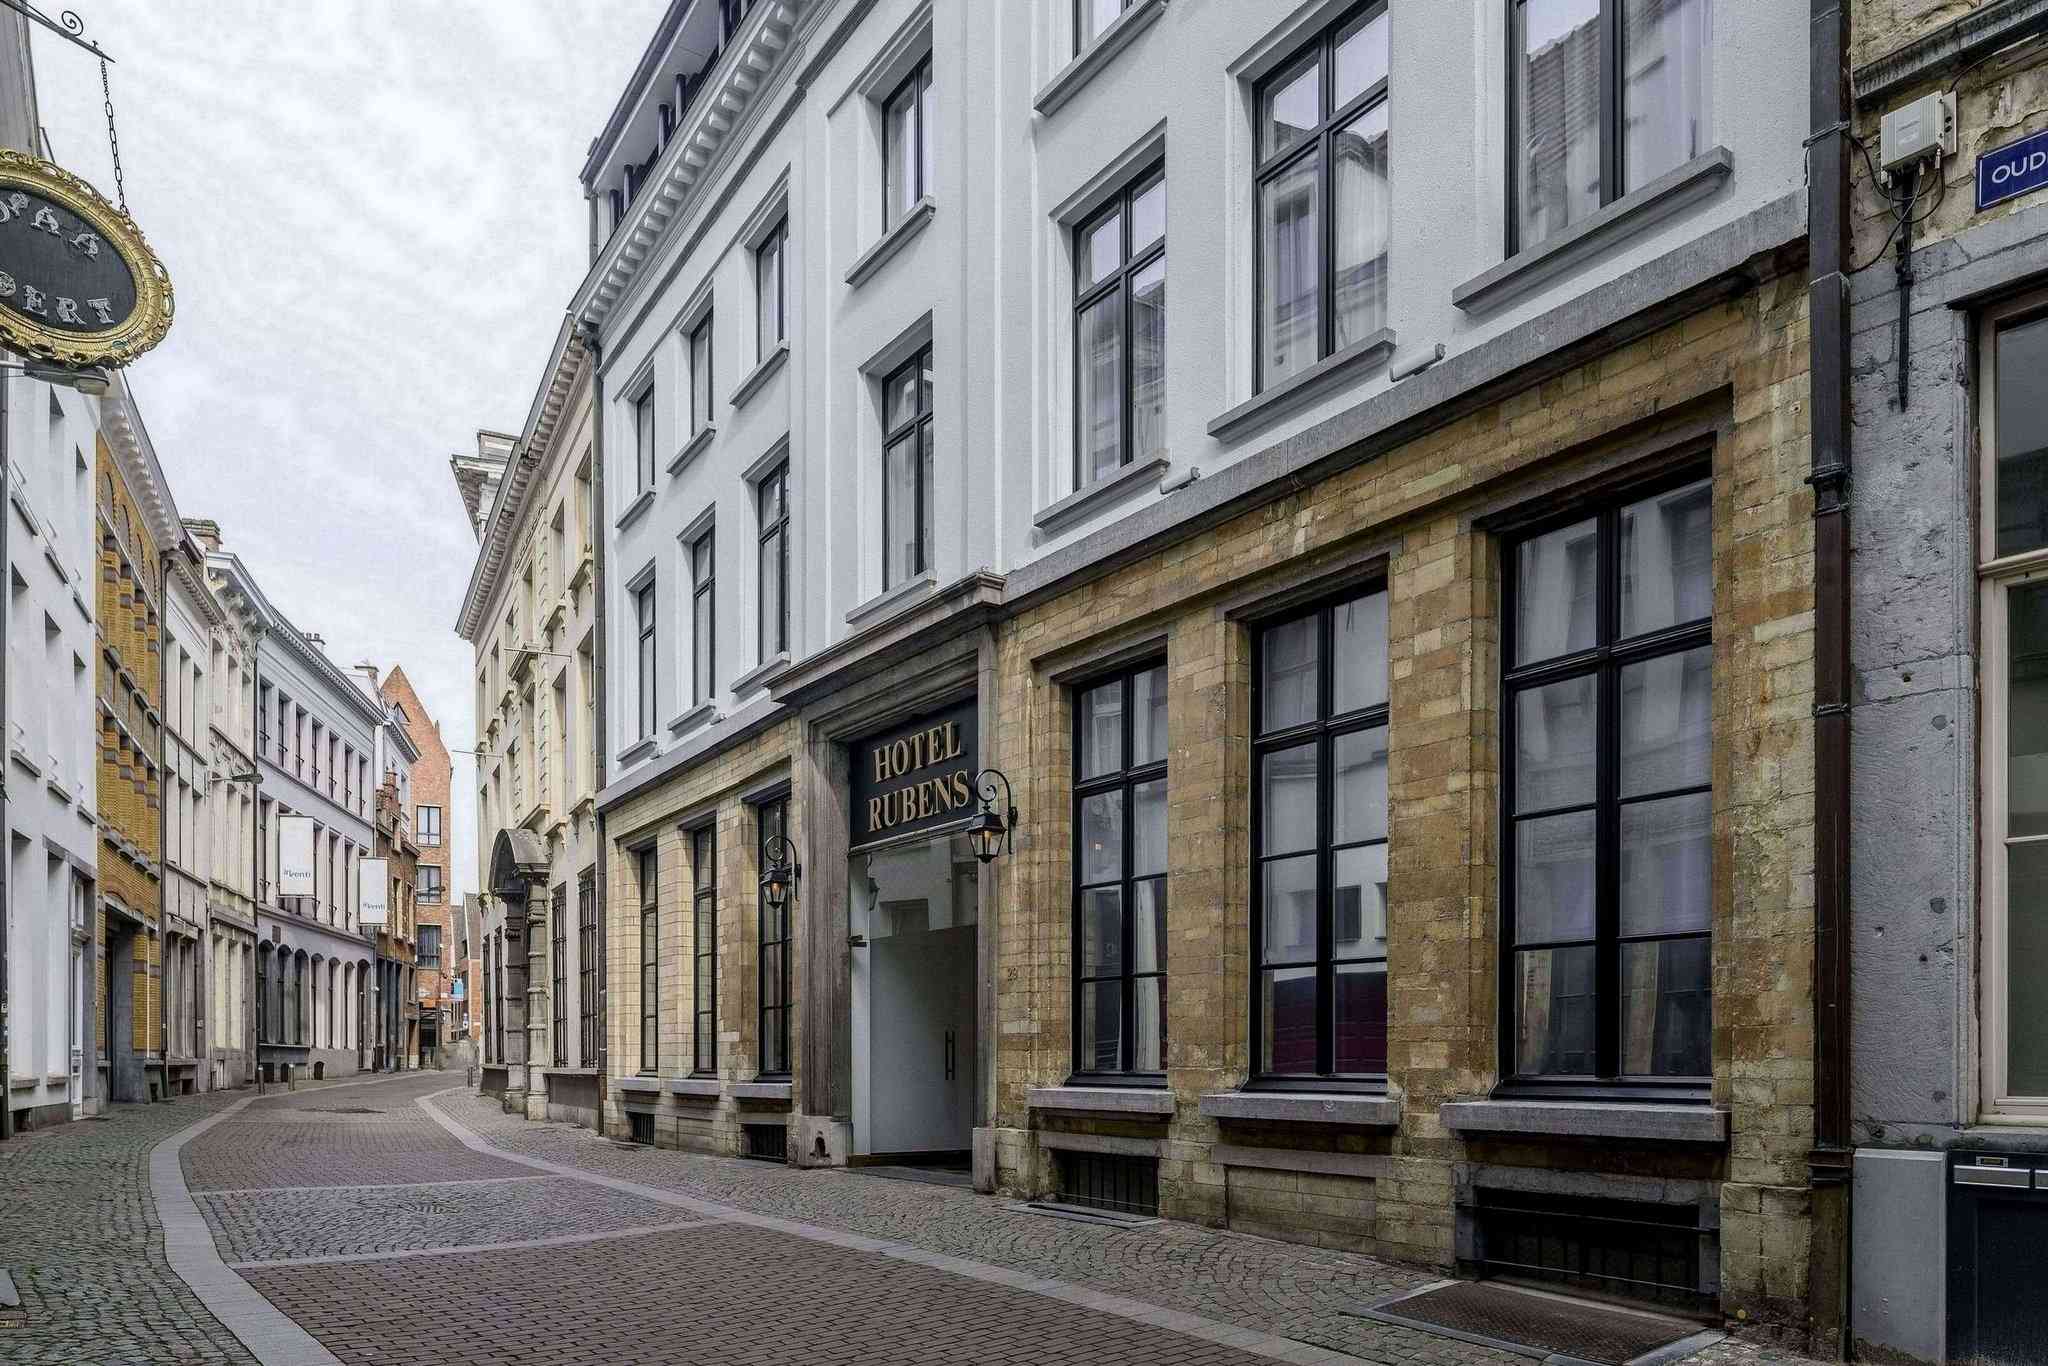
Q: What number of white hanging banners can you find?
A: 2